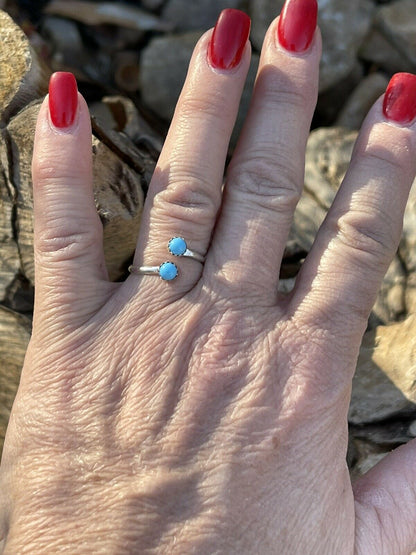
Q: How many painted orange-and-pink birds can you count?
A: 0